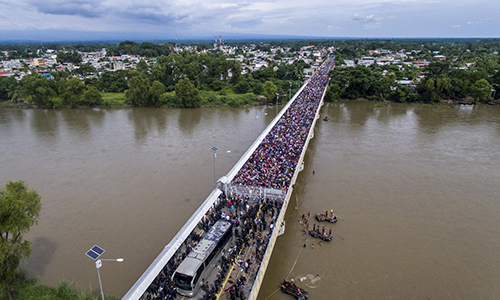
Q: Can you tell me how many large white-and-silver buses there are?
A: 1